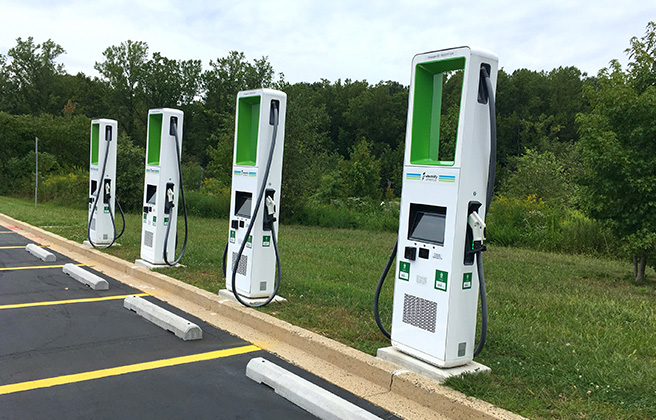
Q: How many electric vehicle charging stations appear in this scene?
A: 4